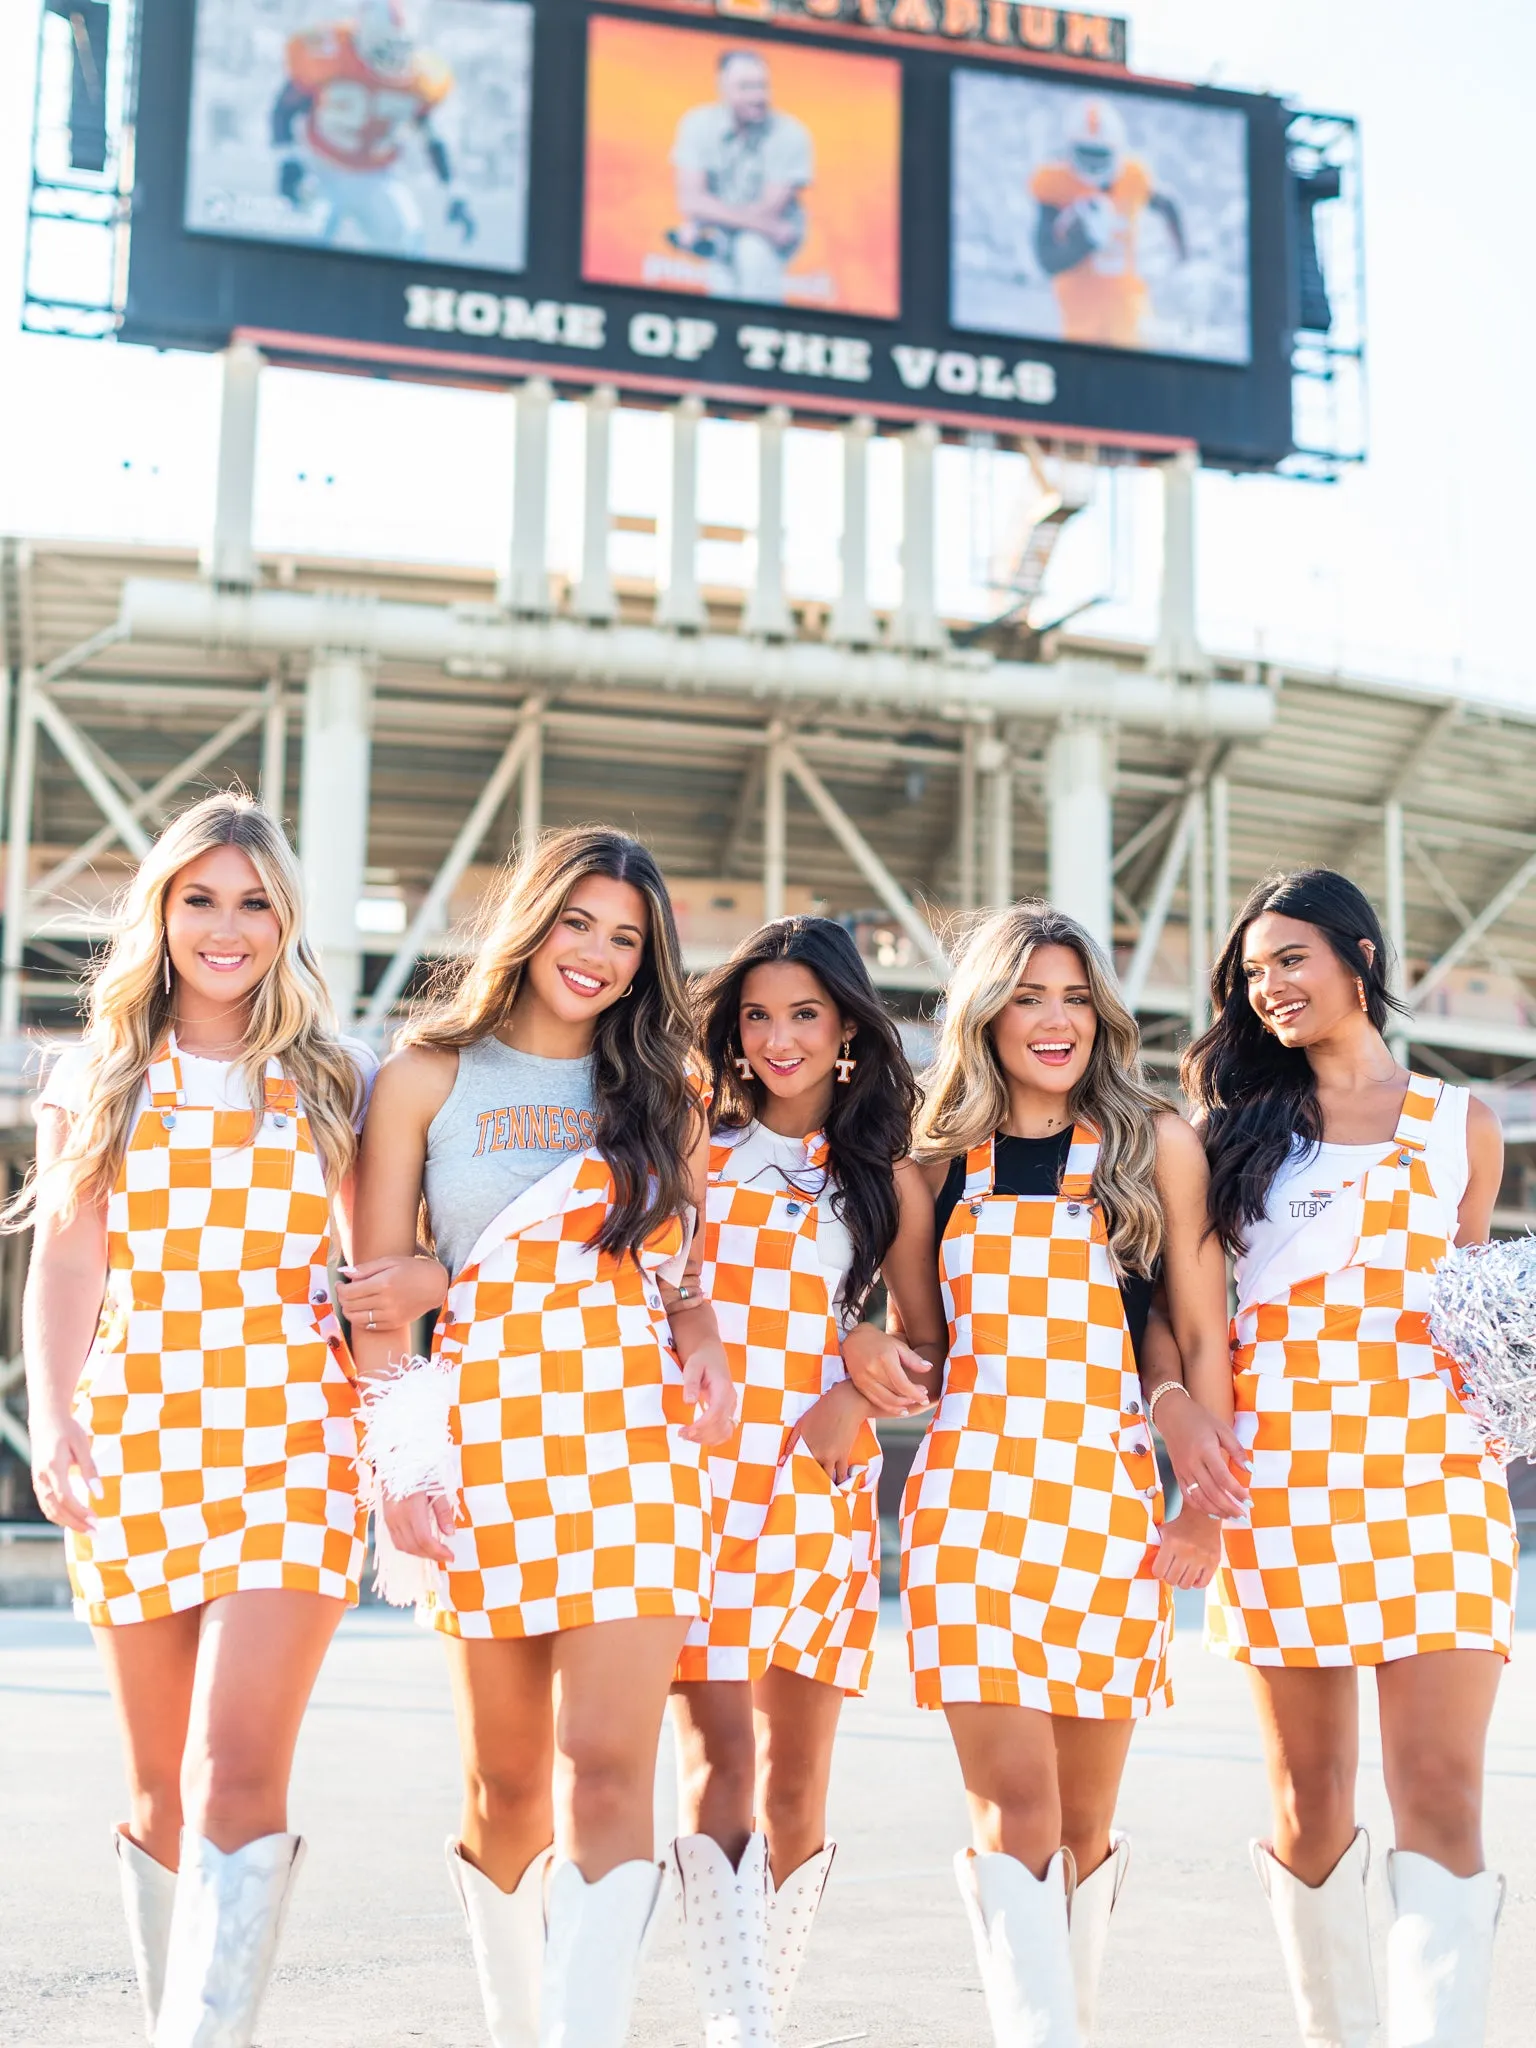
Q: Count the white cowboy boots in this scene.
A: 10